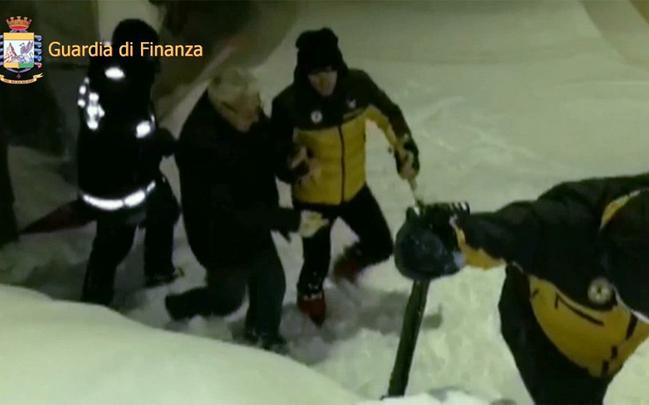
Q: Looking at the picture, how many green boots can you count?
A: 0